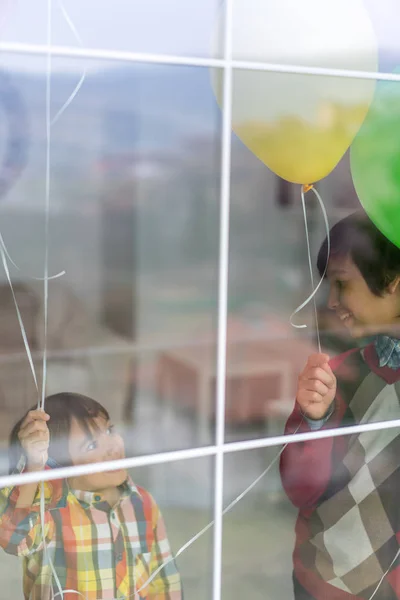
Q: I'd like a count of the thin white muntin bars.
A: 3